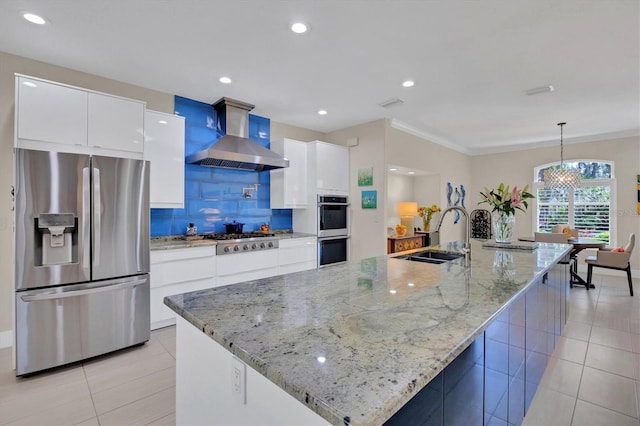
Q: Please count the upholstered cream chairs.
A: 3